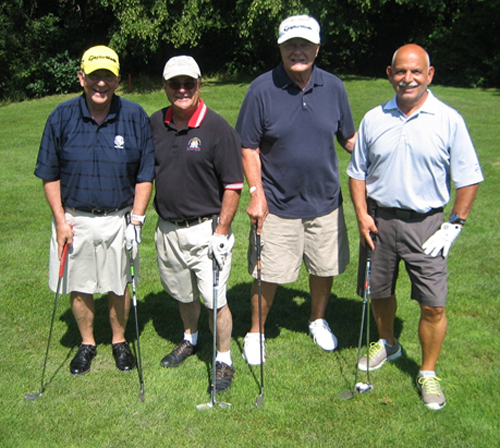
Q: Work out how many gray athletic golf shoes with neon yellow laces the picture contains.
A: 2